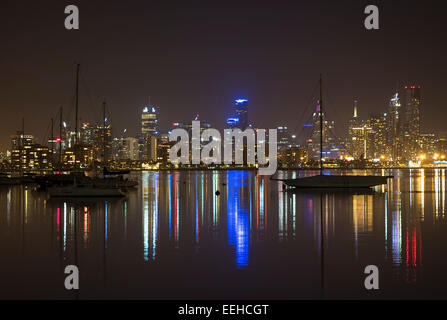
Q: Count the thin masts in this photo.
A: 6